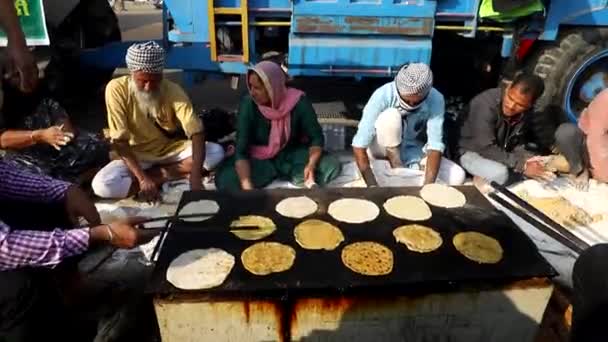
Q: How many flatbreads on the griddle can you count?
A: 12